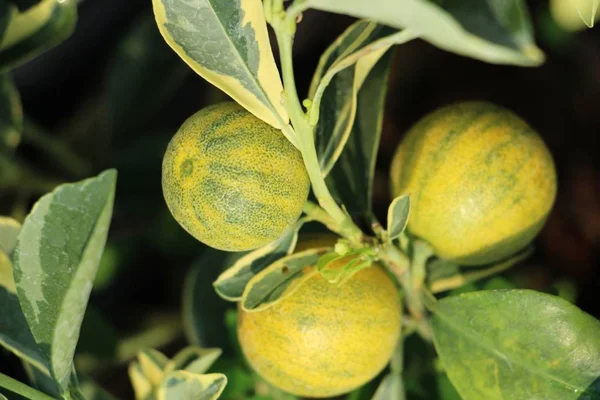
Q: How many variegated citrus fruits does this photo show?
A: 3